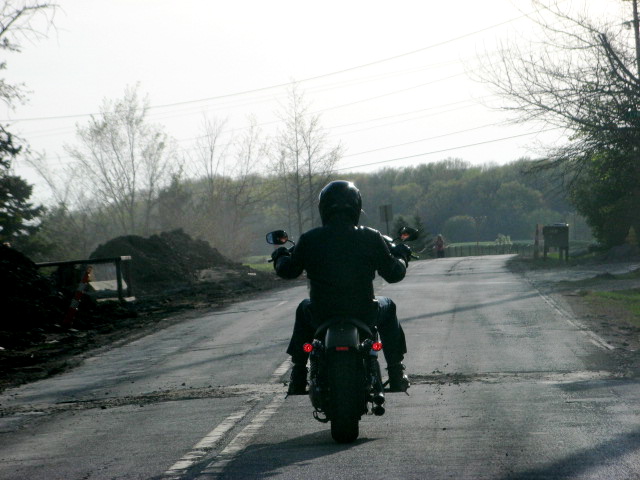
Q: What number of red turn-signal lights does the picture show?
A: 2